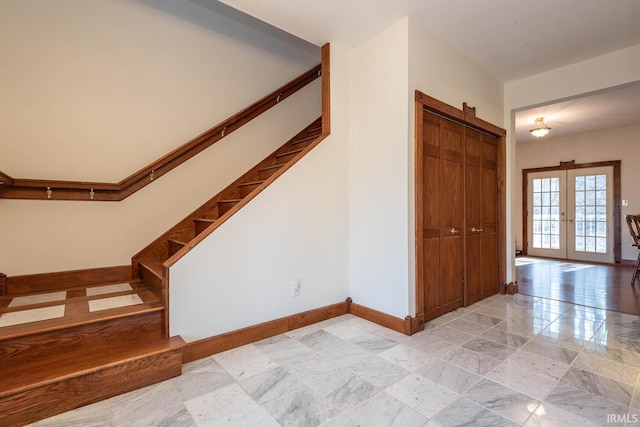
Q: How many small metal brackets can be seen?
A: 6